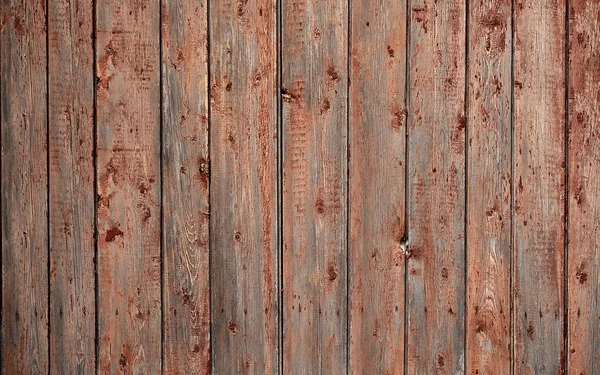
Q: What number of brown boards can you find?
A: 11